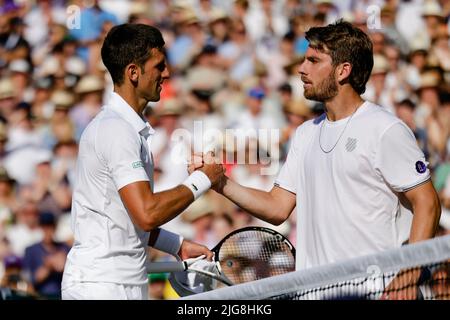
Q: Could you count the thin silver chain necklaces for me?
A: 1